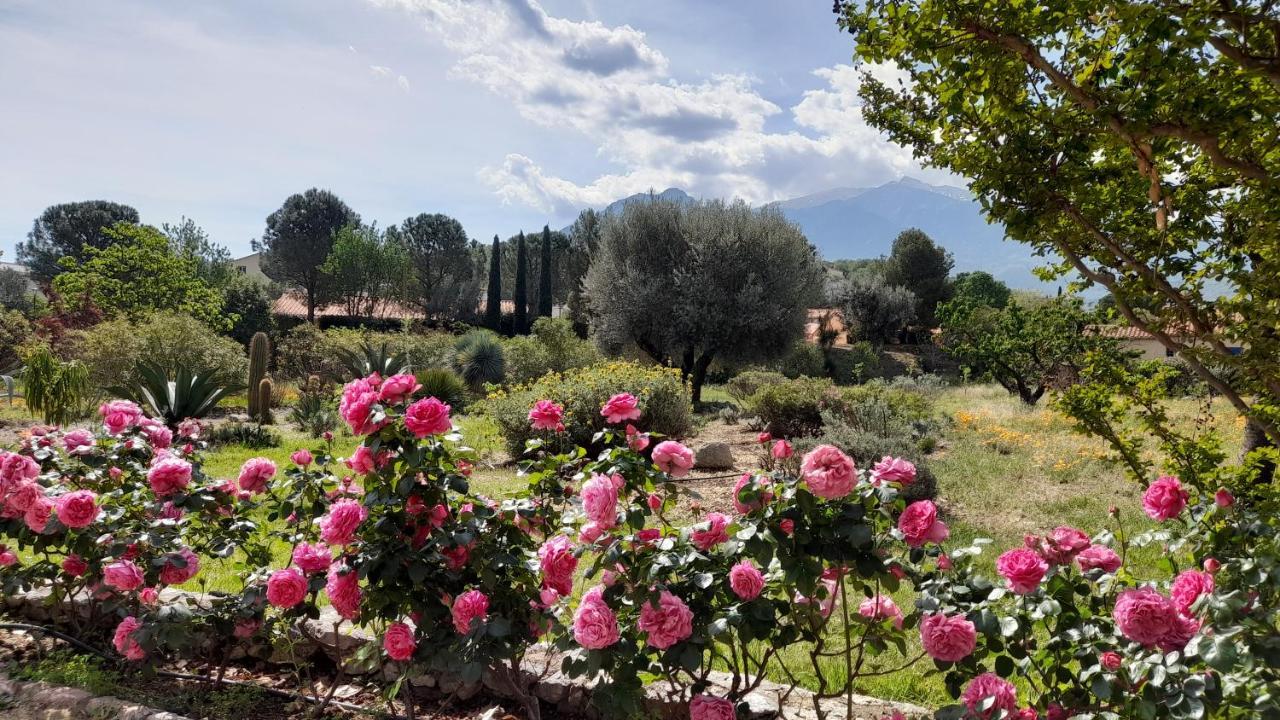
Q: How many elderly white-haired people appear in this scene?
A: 0